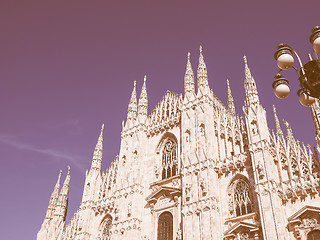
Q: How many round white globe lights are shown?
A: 4